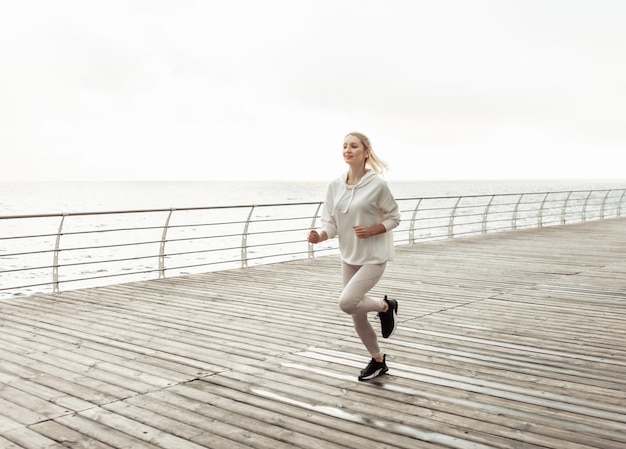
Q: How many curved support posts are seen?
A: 13